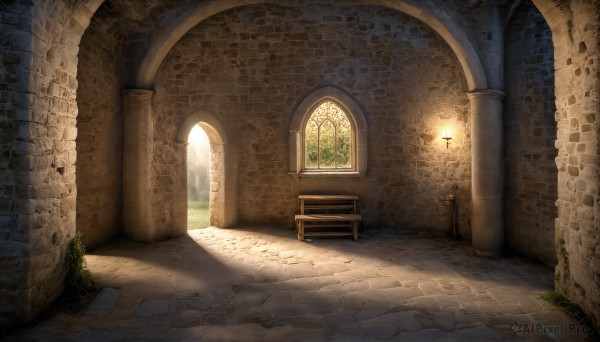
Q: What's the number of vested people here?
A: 0